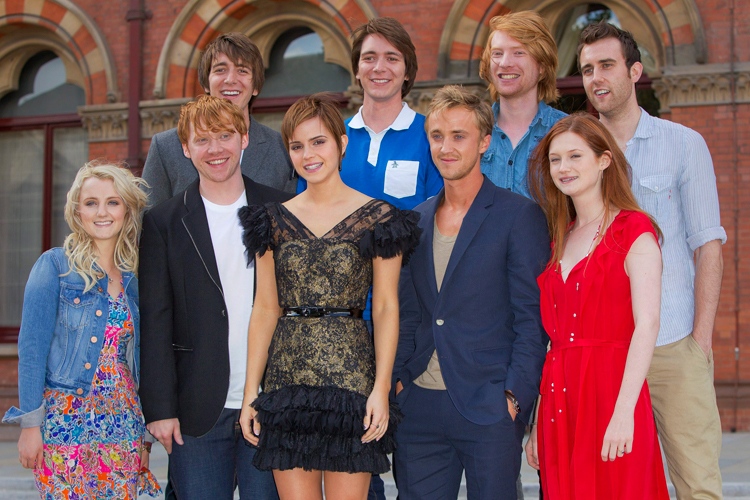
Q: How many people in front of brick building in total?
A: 9